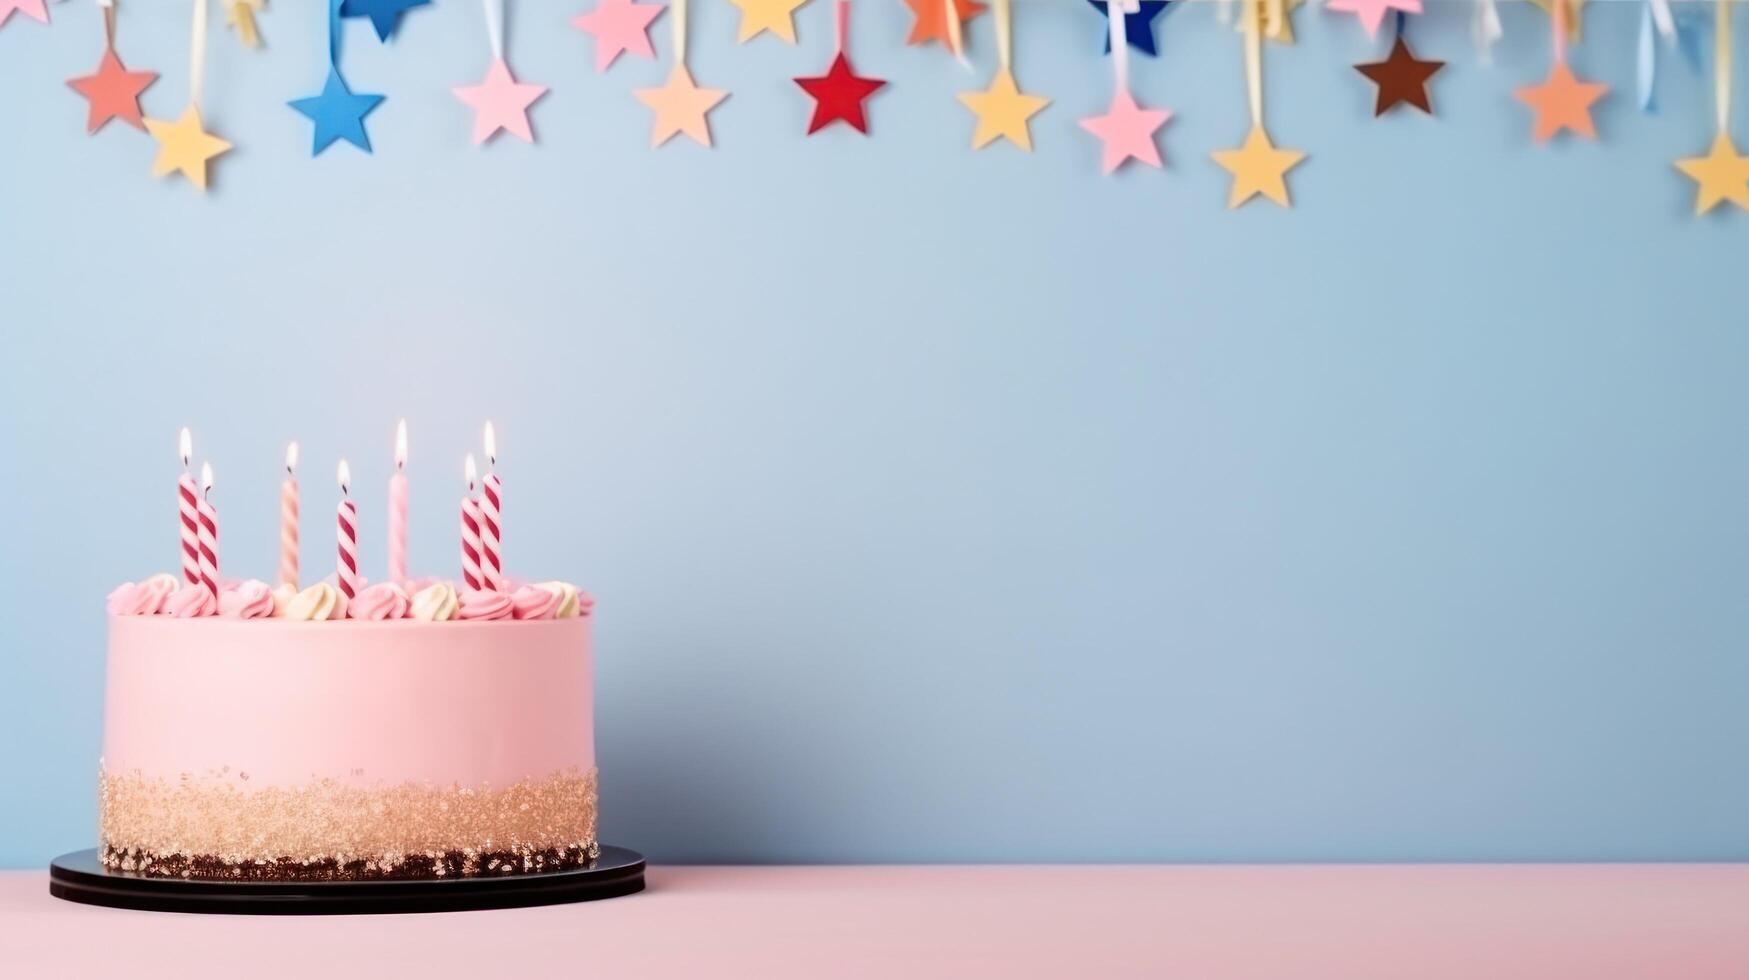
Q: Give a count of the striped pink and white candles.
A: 5